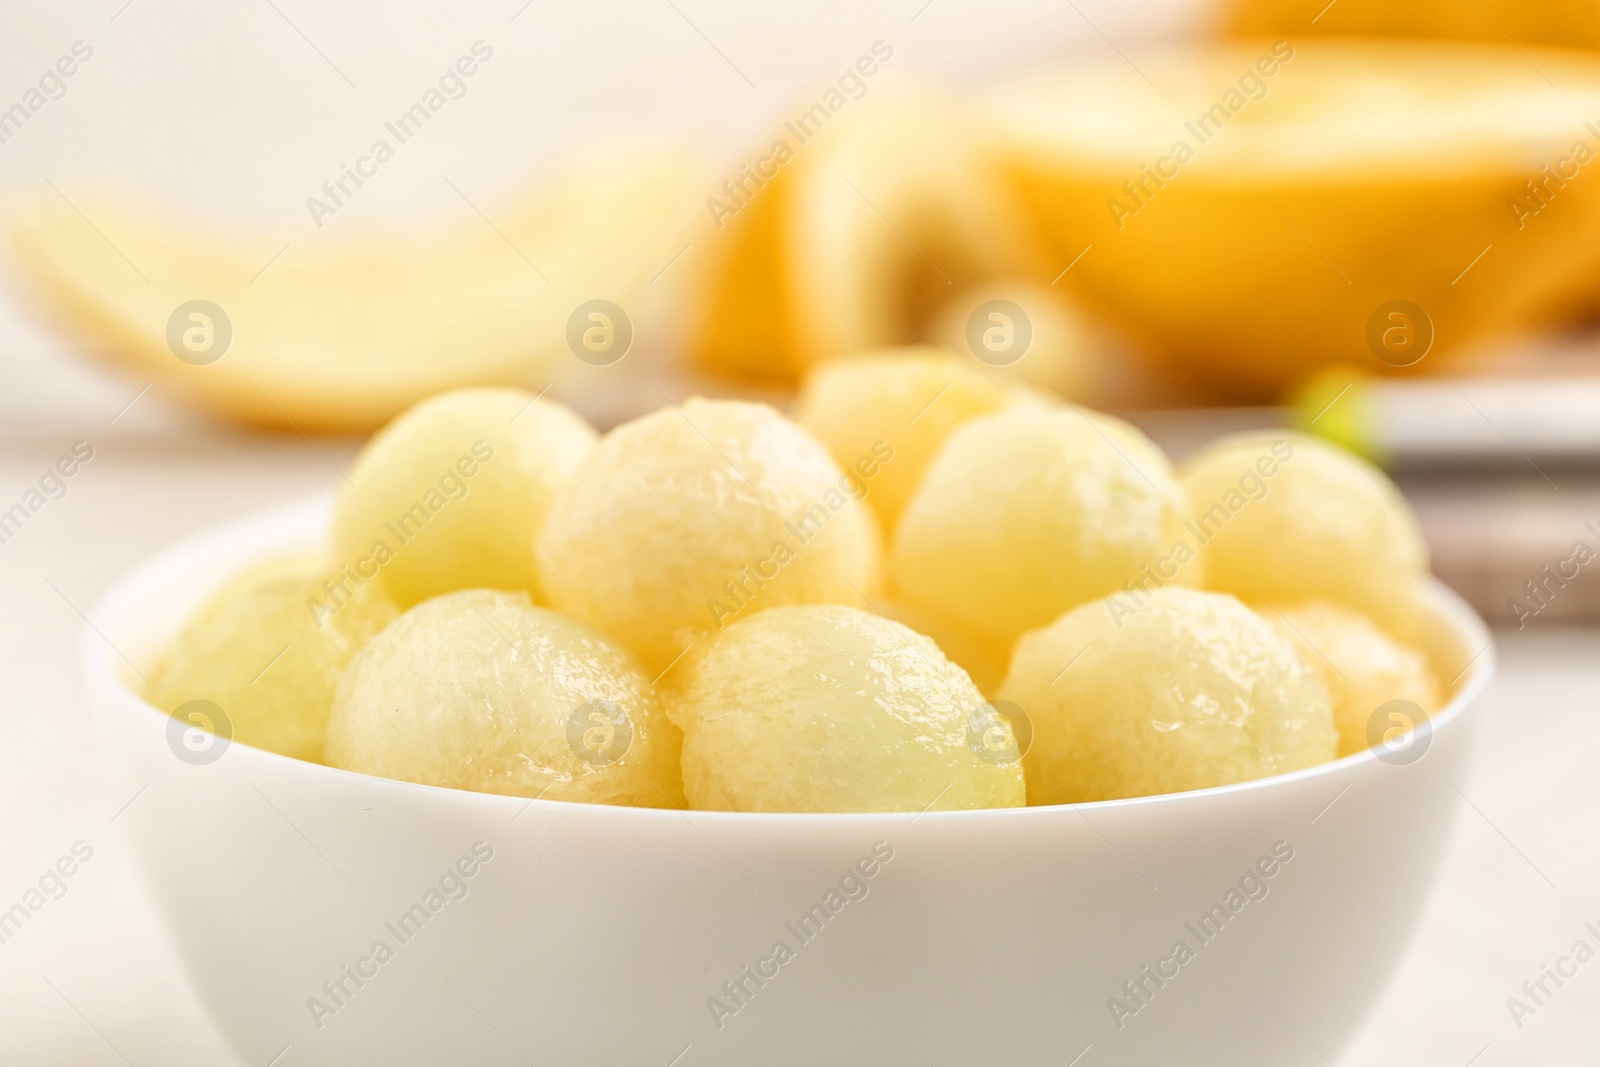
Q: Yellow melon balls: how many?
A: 10